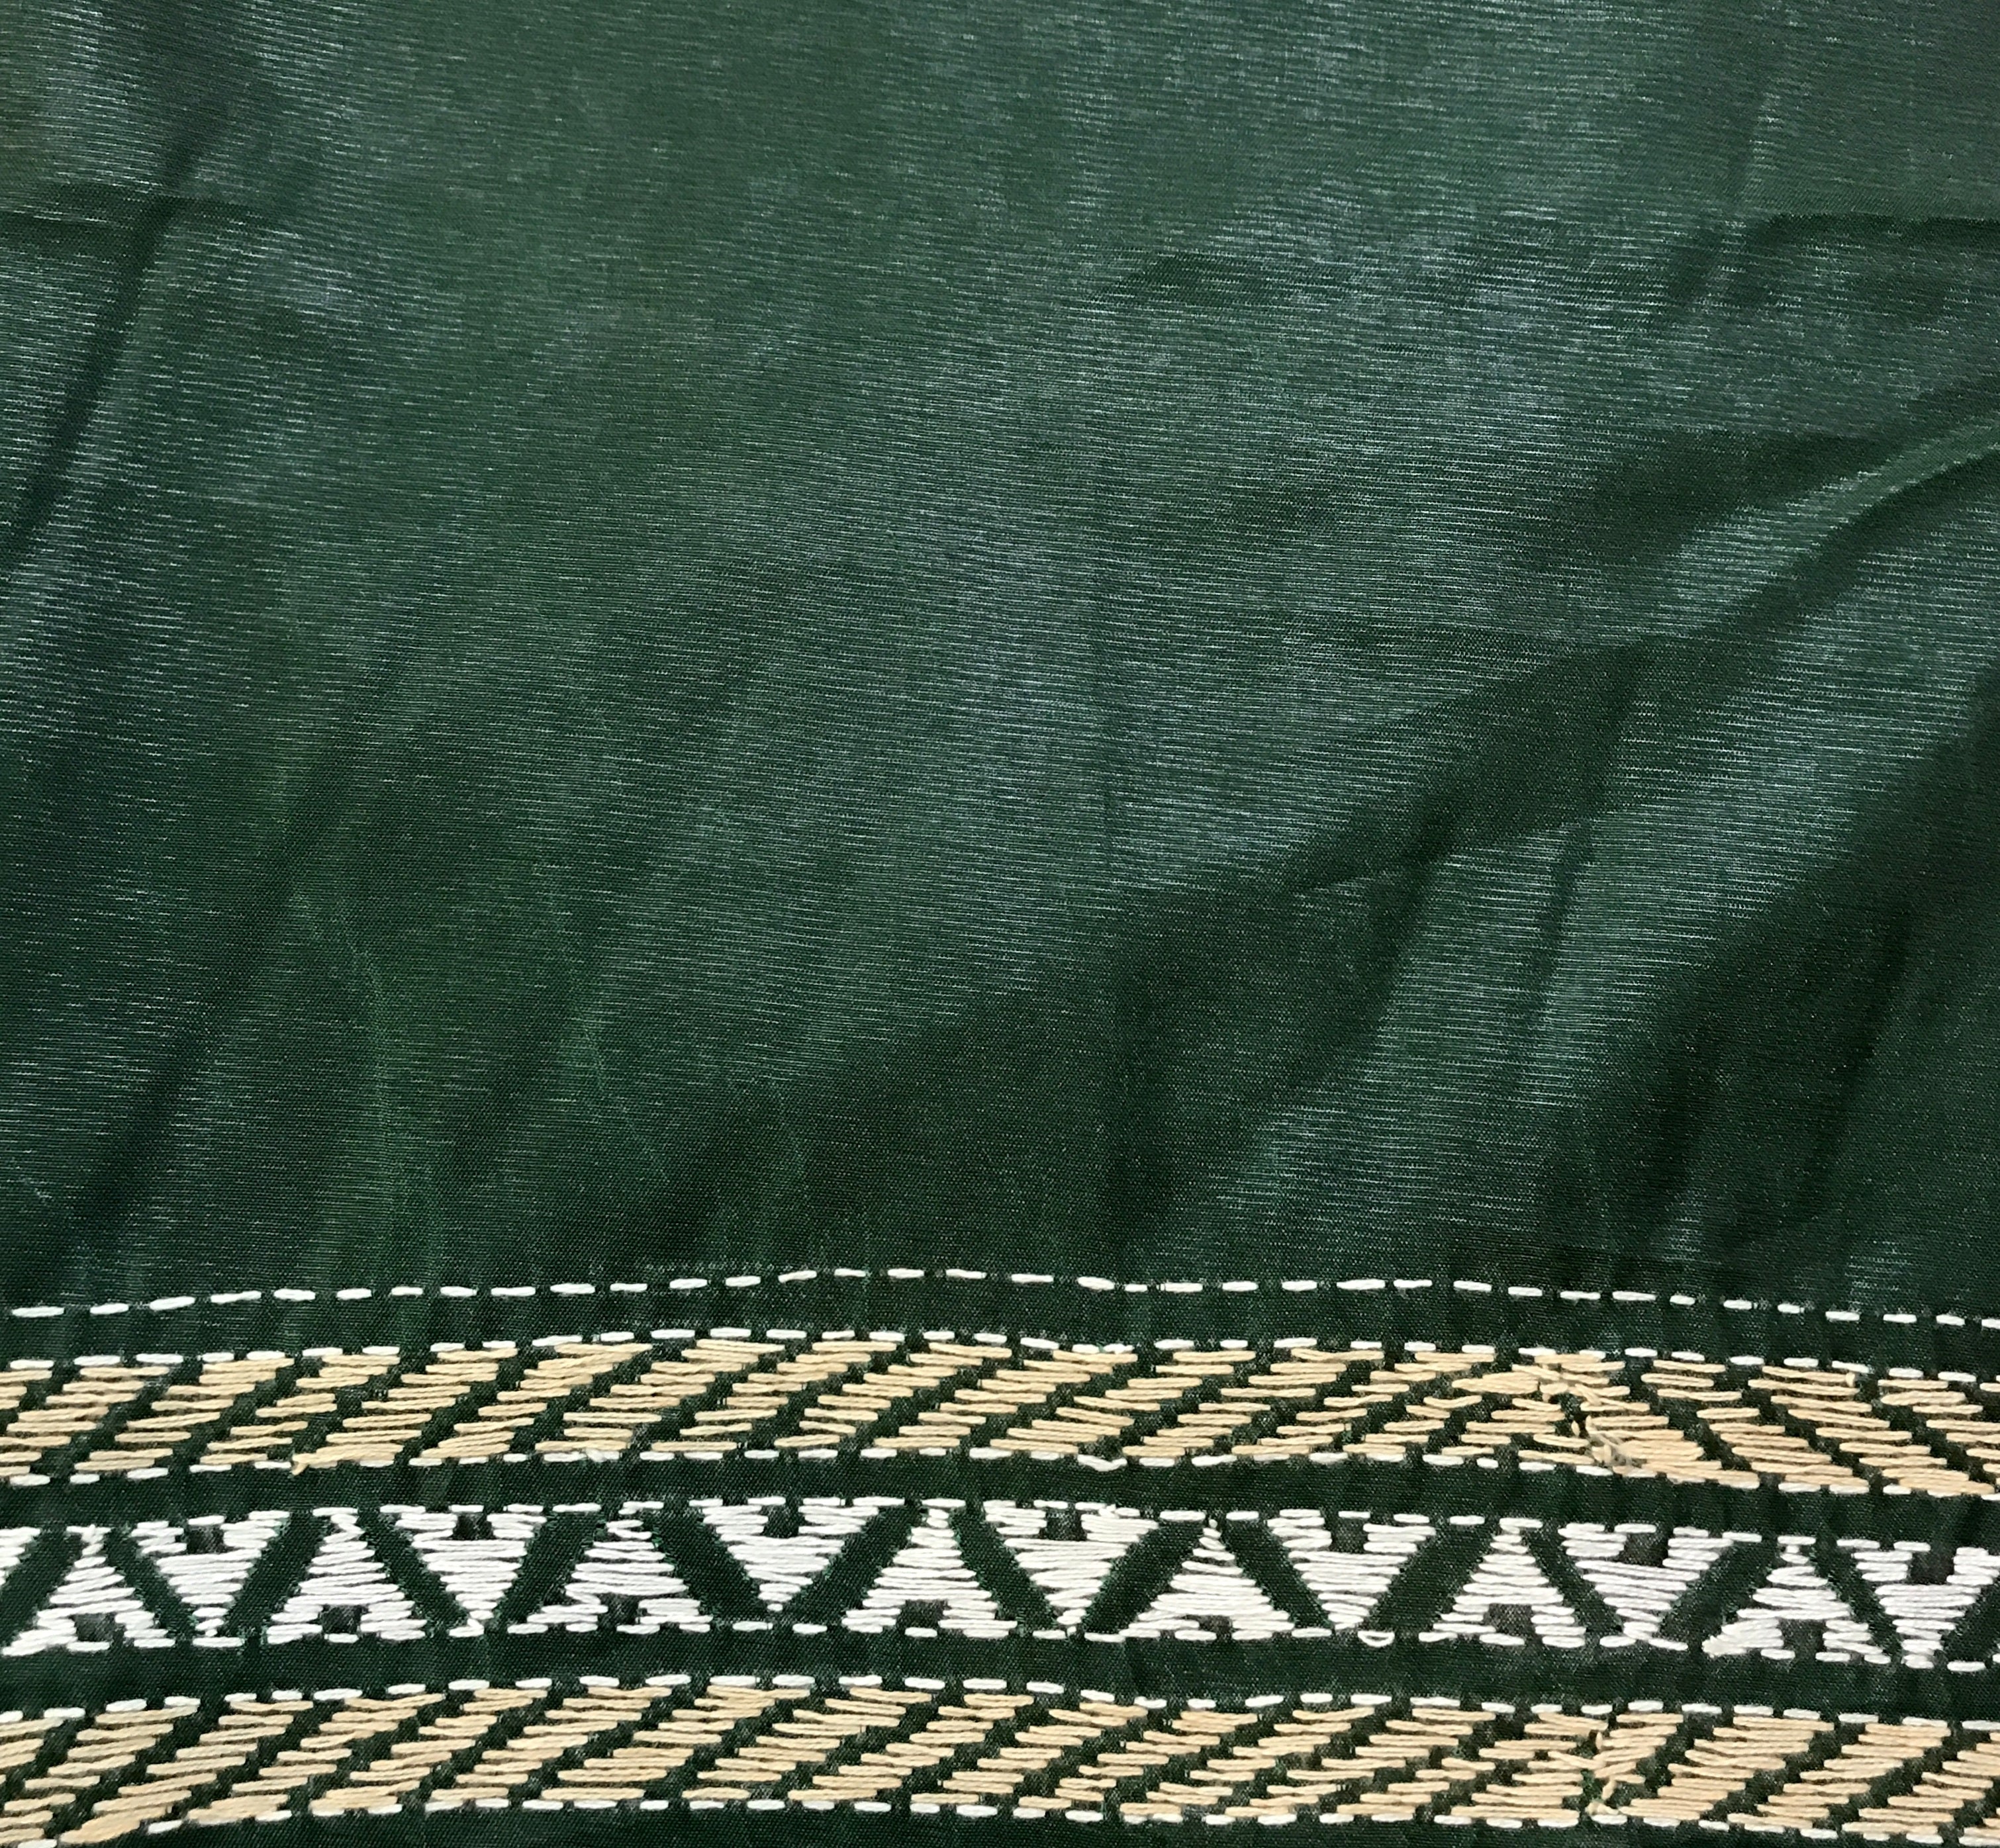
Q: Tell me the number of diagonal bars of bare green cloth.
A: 15